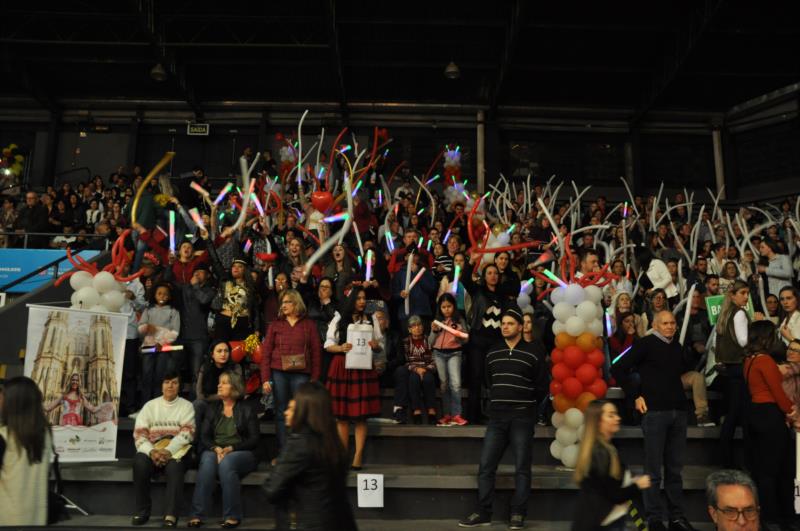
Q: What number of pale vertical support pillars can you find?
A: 2